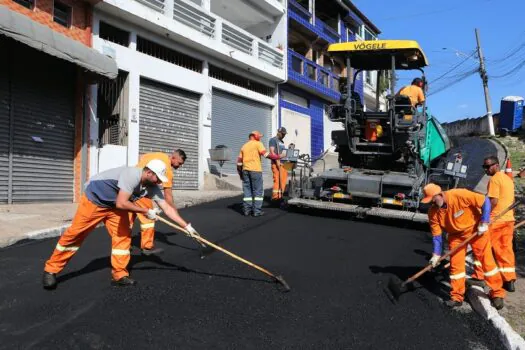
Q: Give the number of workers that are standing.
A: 6